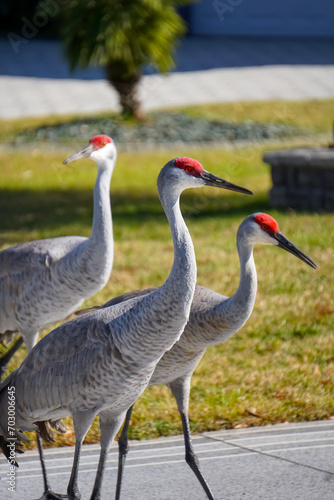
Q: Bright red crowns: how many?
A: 3